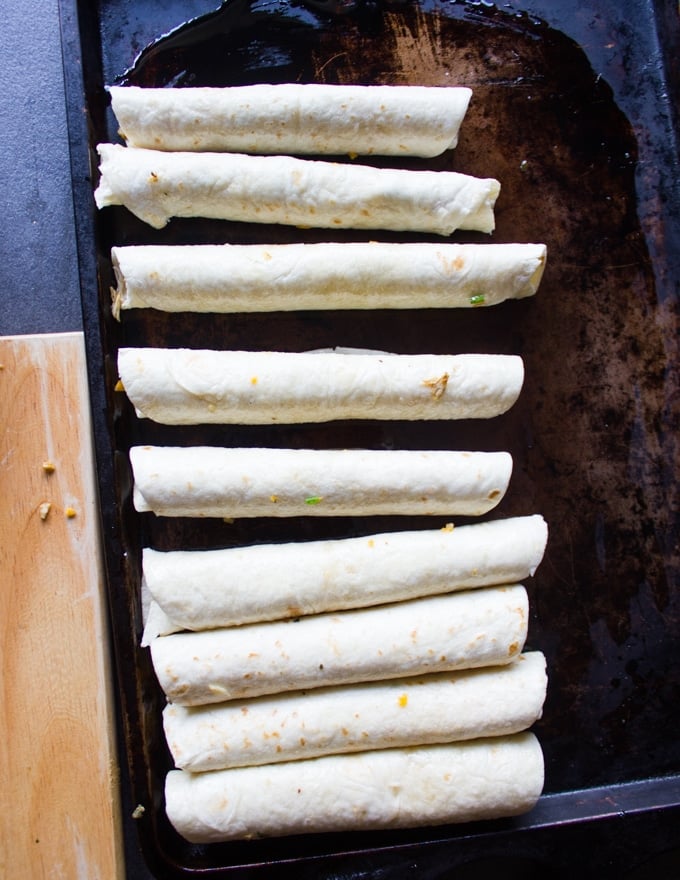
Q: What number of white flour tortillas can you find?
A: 9